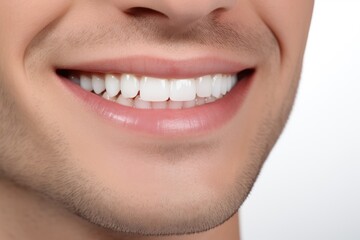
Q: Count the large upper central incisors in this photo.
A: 2